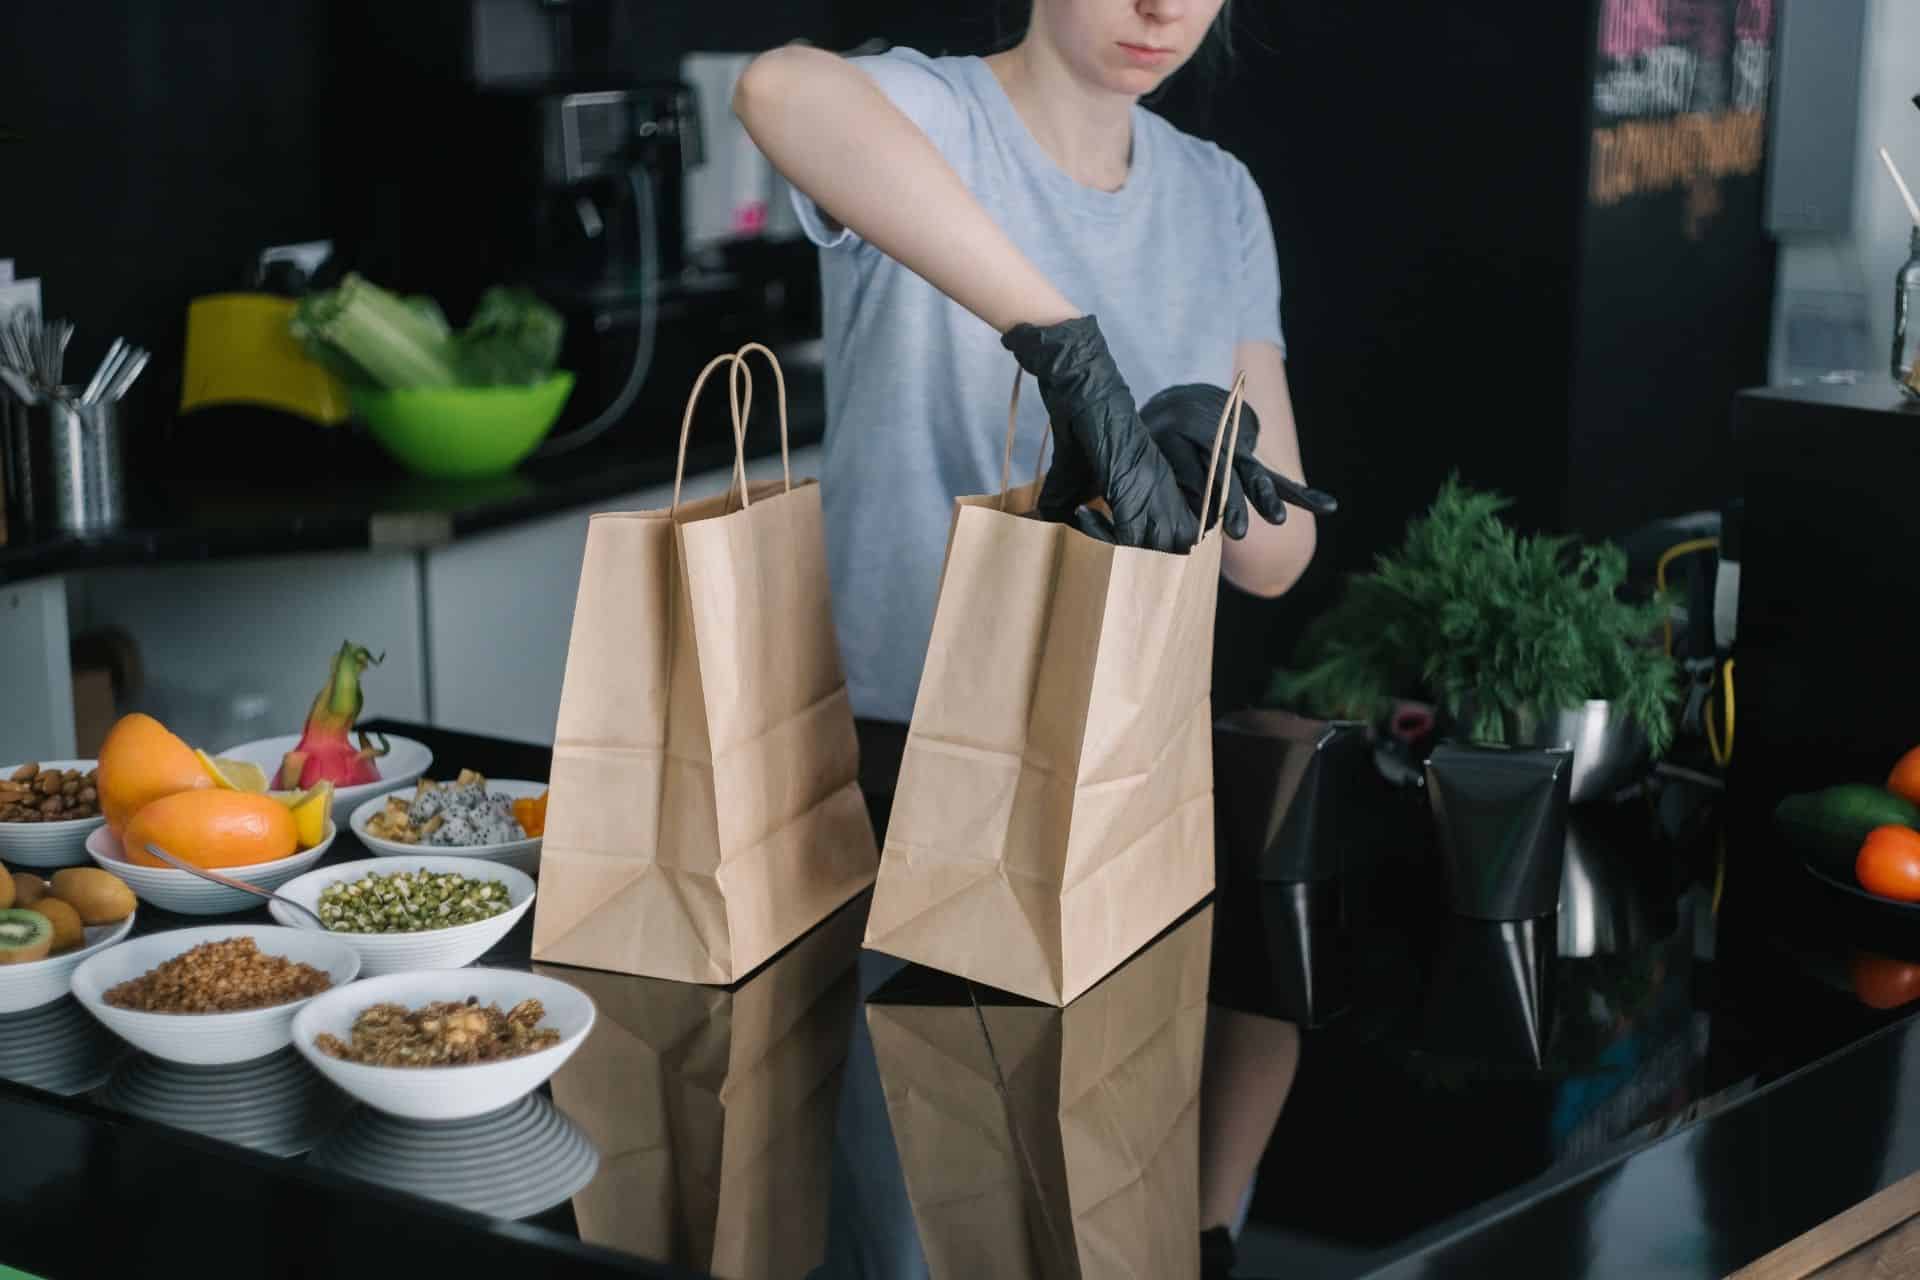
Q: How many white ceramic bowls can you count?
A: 8